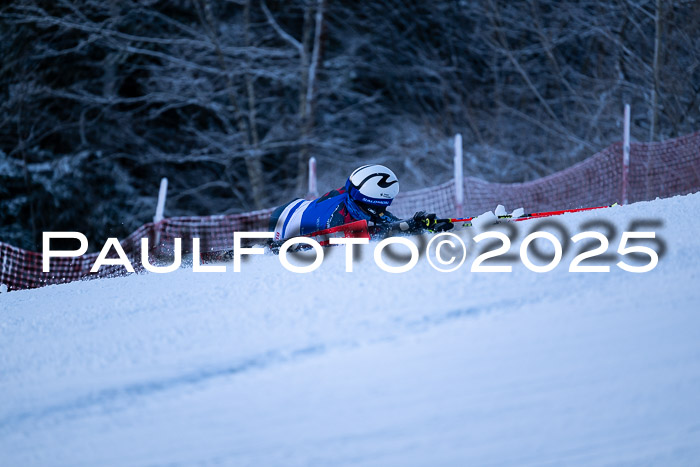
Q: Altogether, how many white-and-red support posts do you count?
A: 4